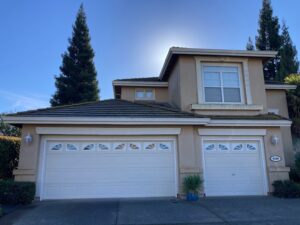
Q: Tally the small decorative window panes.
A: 12